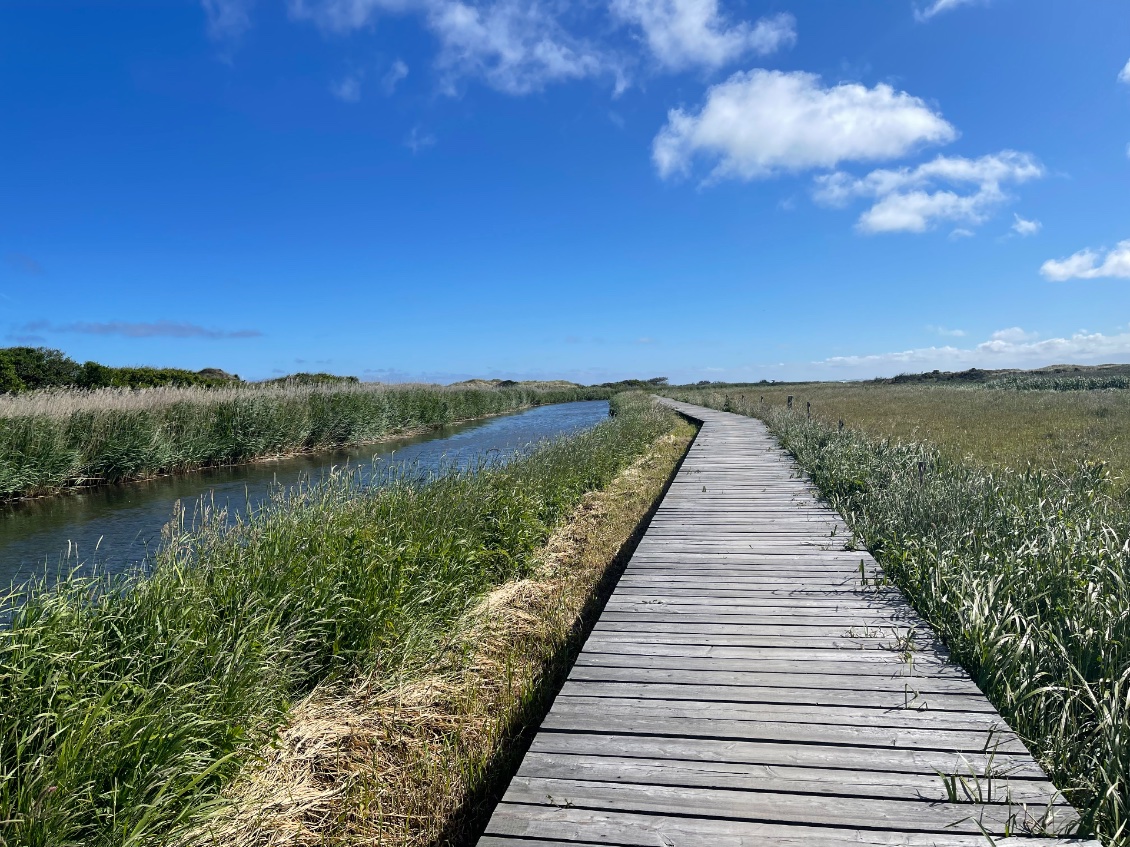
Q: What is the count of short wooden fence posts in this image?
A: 7